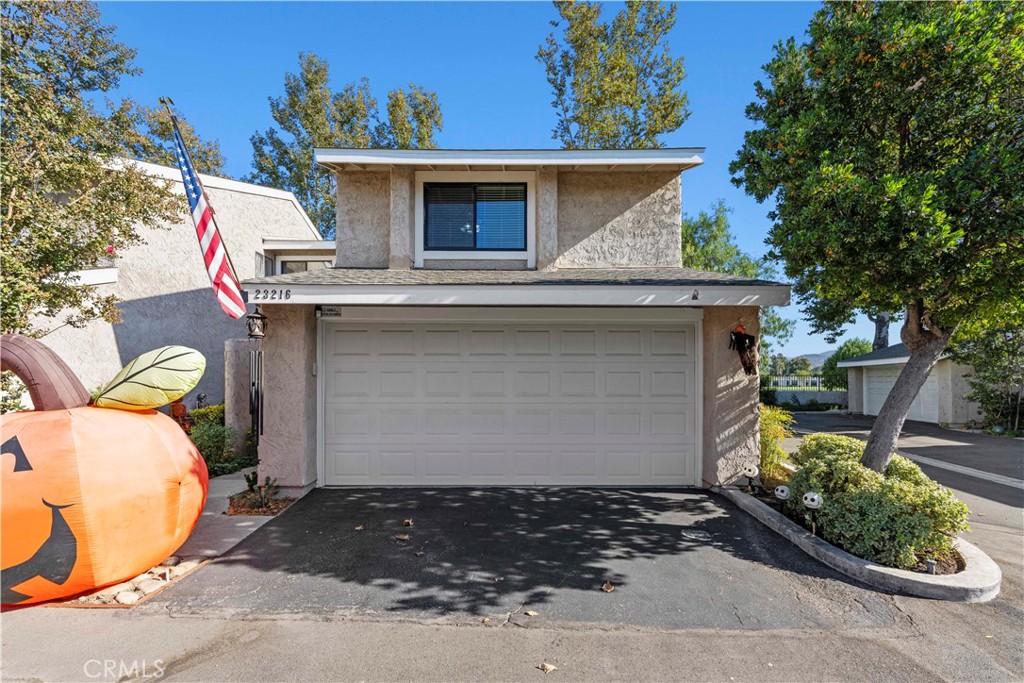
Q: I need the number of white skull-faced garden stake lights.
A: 3